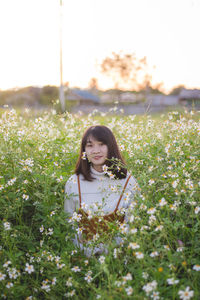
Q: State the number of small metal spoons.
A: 0